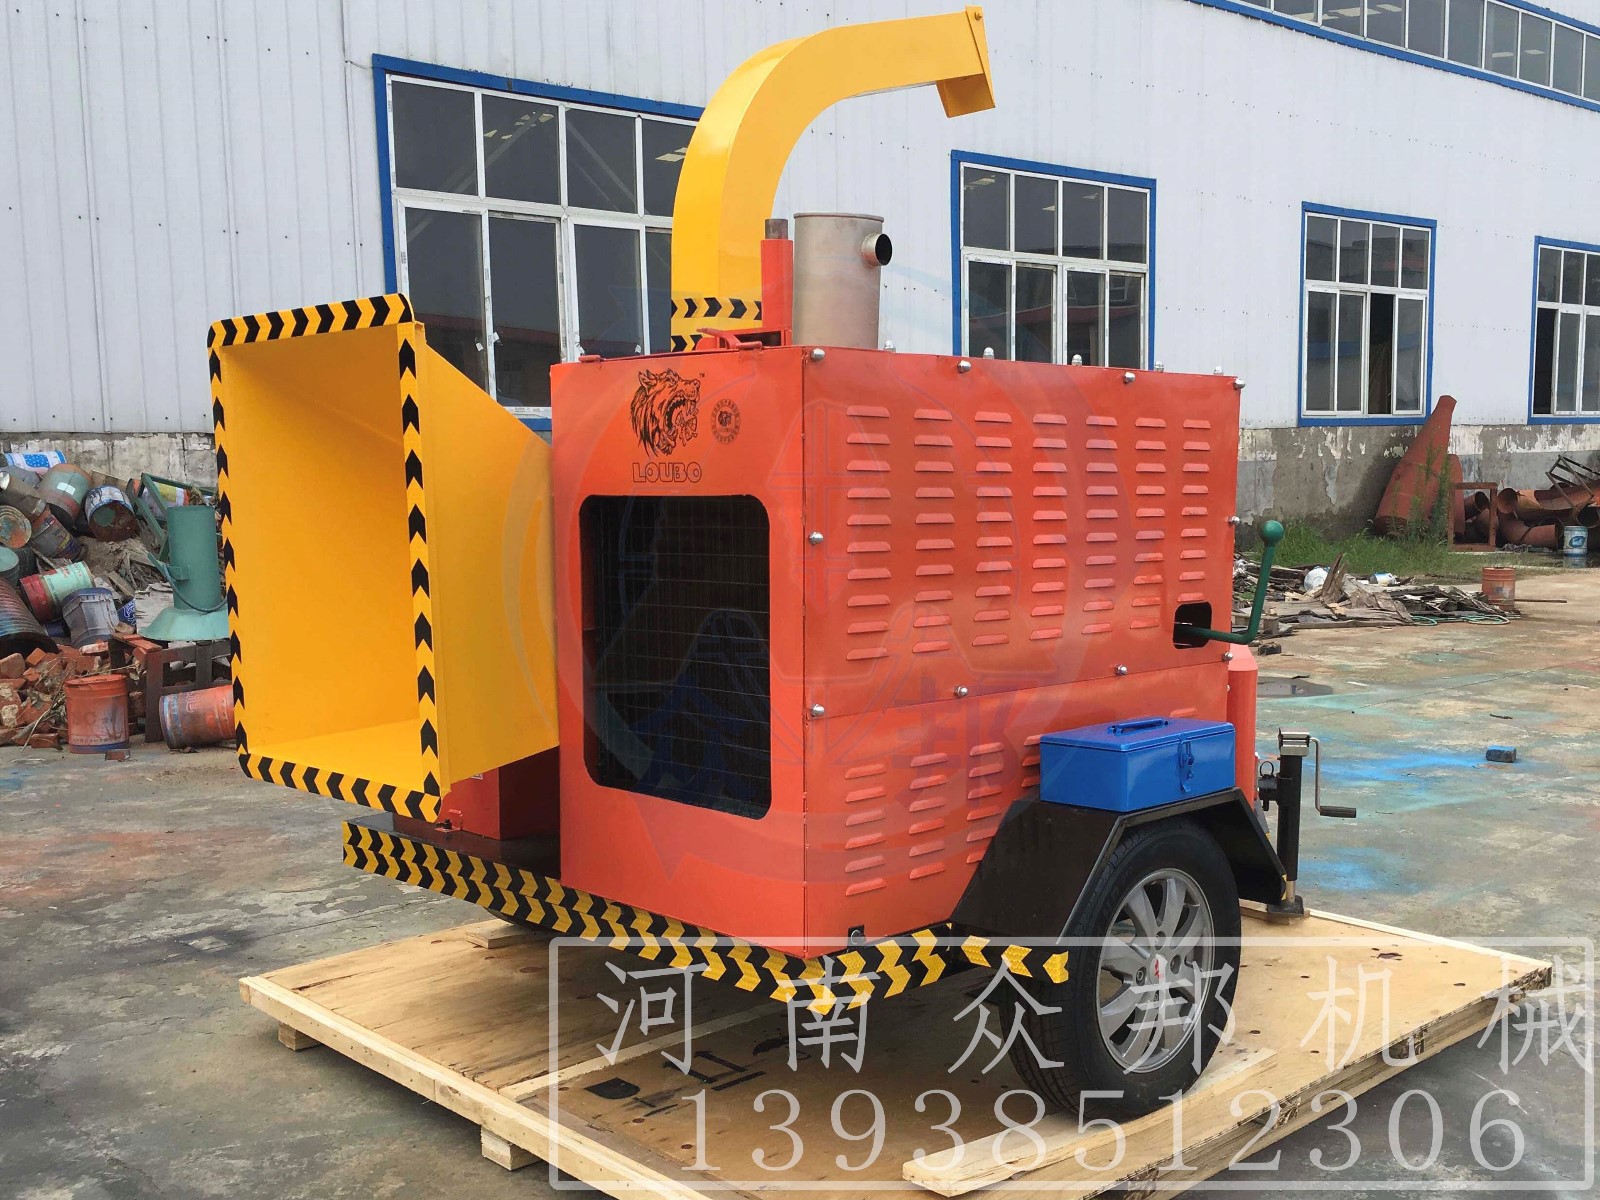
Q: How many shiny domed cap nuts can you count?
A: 15